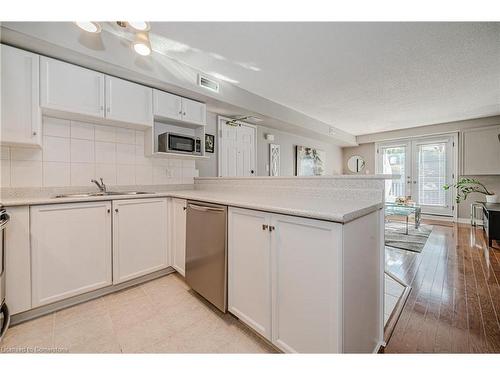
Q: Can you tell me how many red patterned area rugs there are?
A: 0